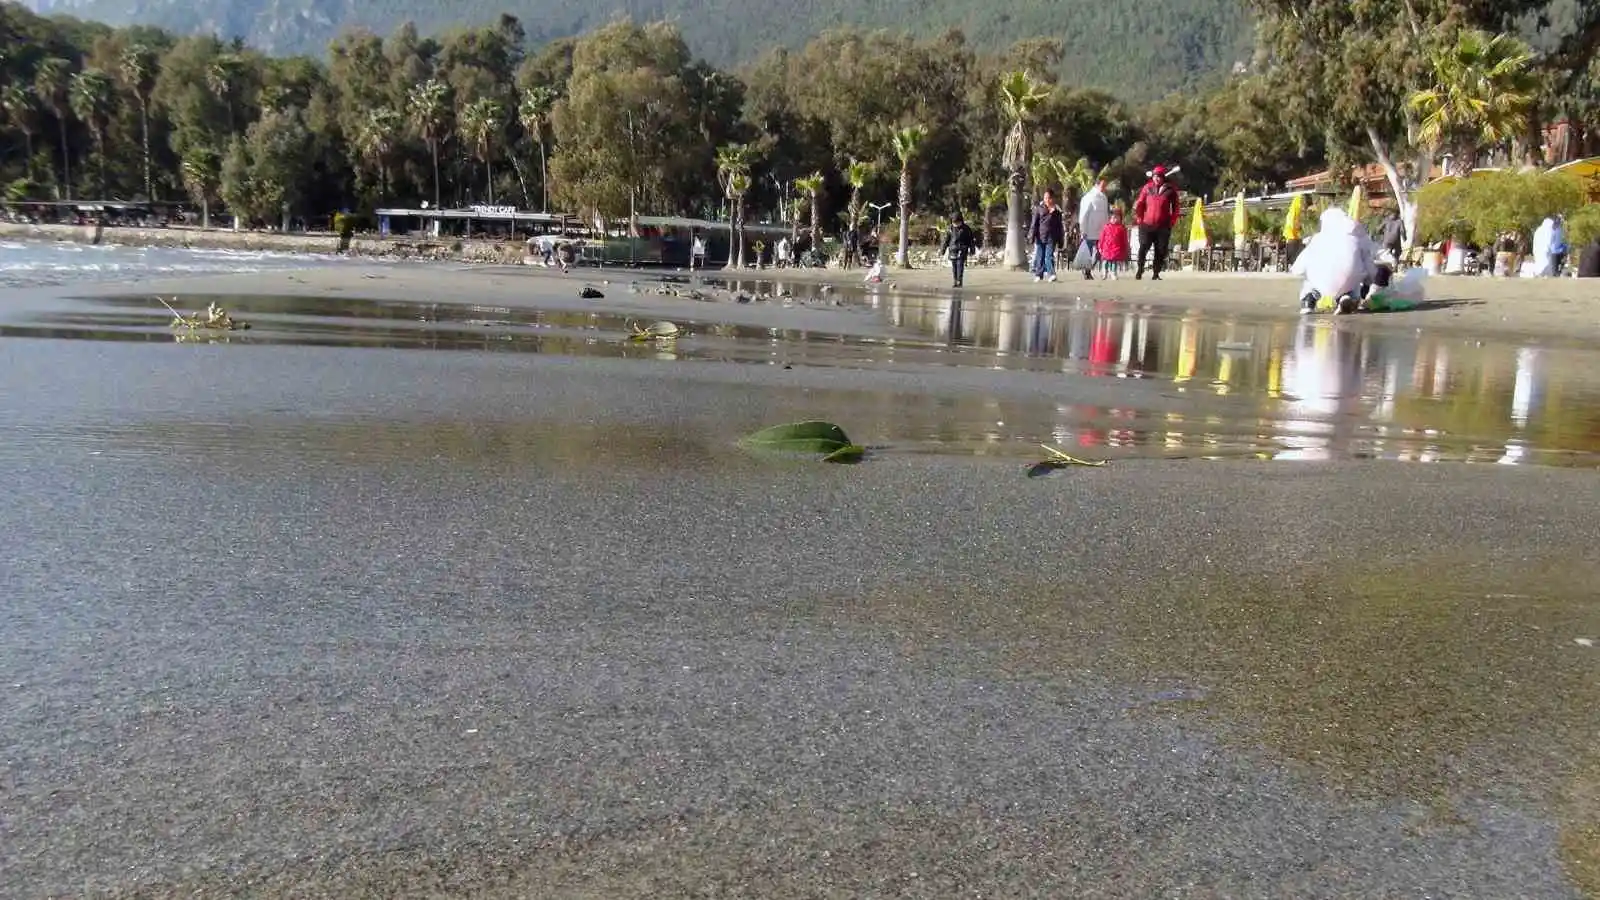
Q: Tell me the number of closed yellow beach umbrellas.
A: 4